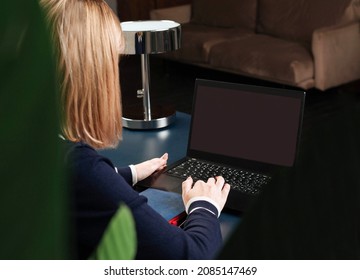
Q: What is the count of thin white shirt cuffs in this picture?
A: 2